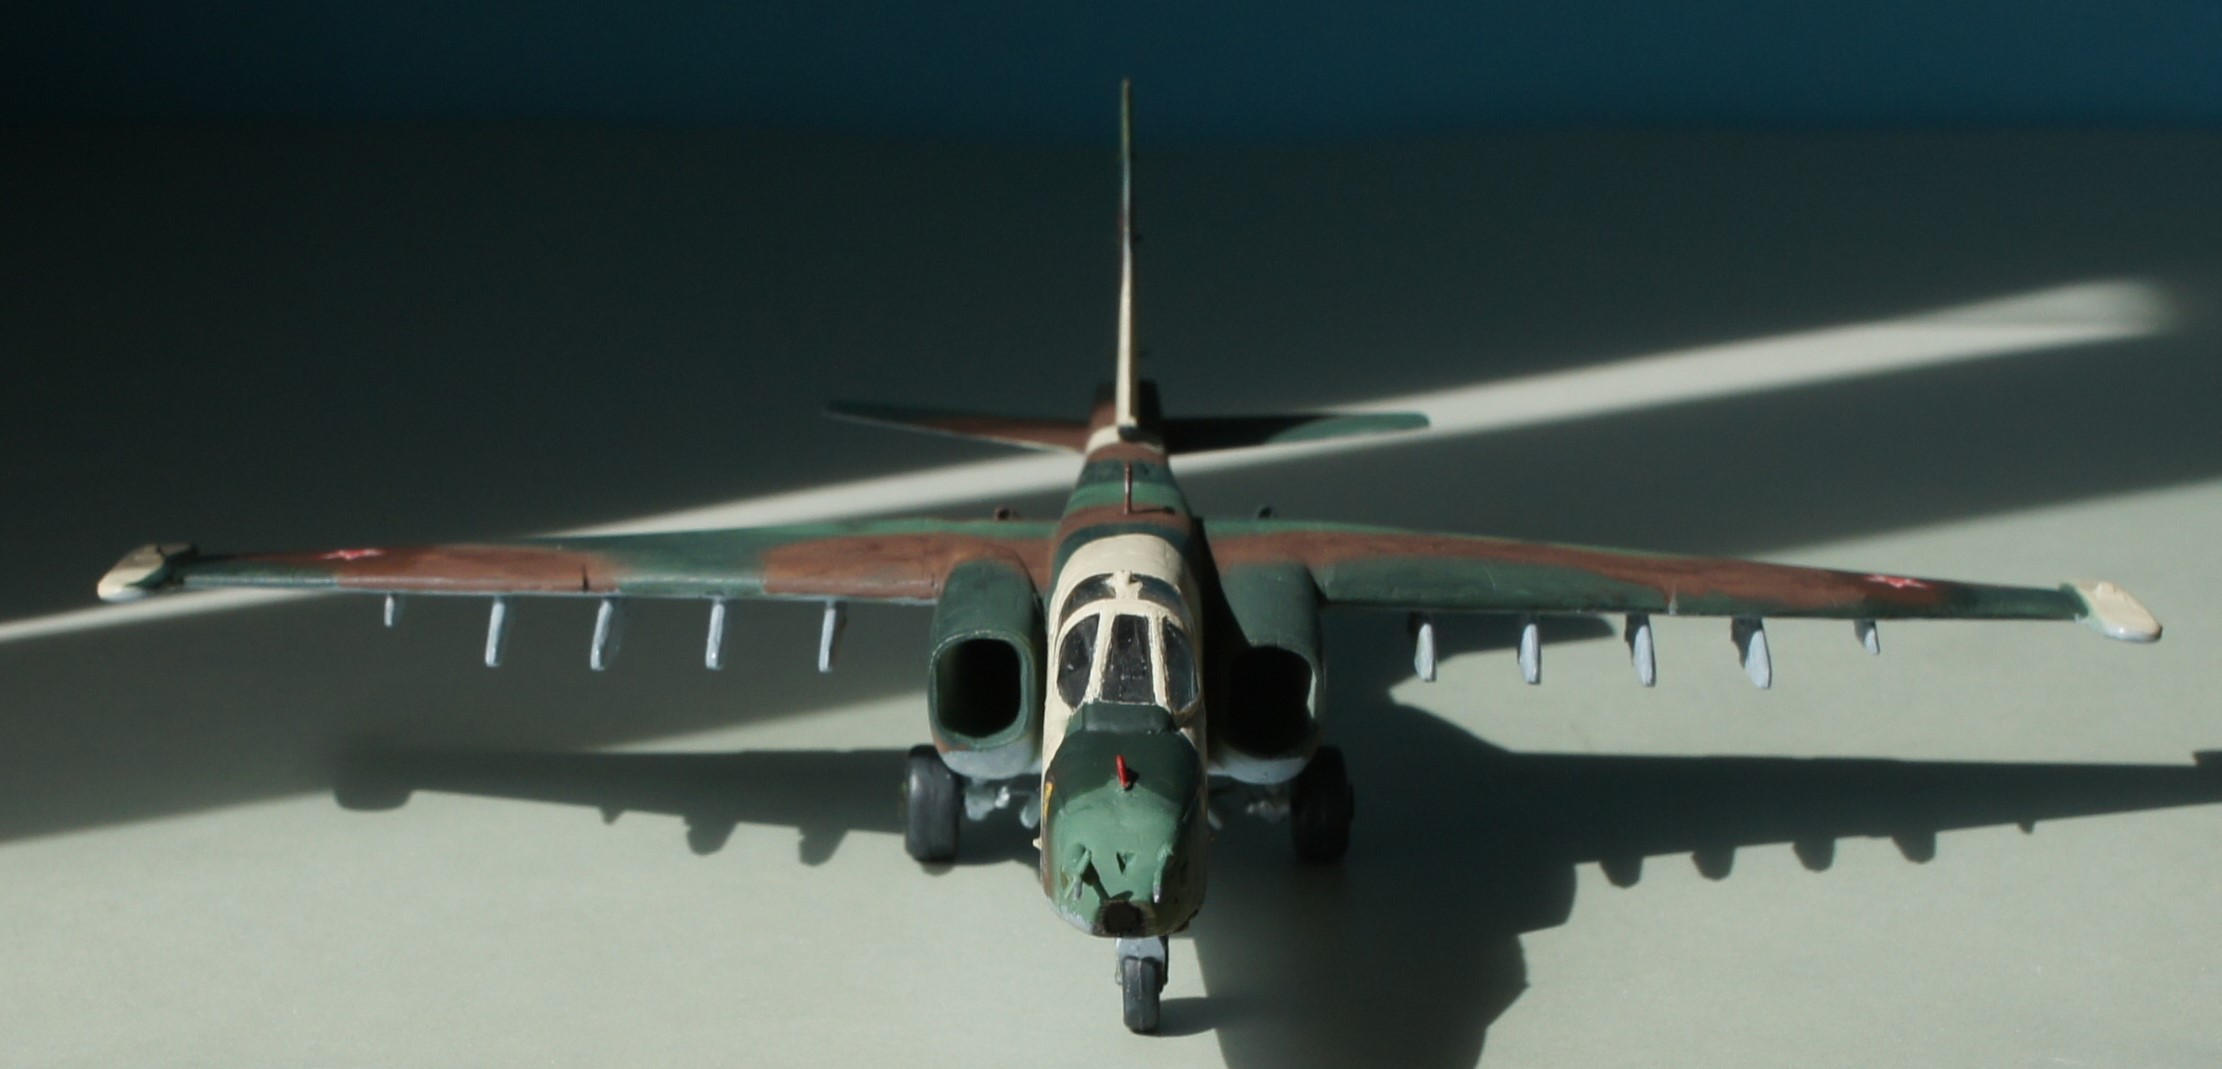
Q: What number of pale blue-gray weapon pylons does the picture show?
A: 10